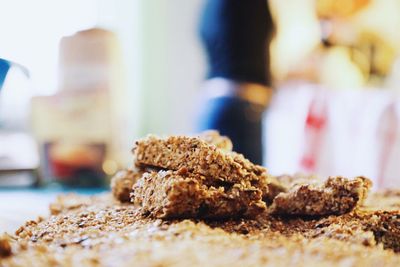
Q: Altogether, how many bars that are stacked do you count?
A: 2